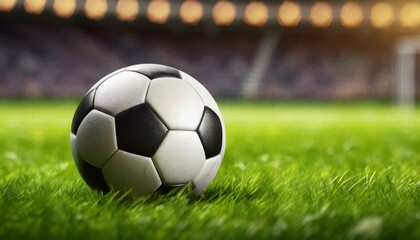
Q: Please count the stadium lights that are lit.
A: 14